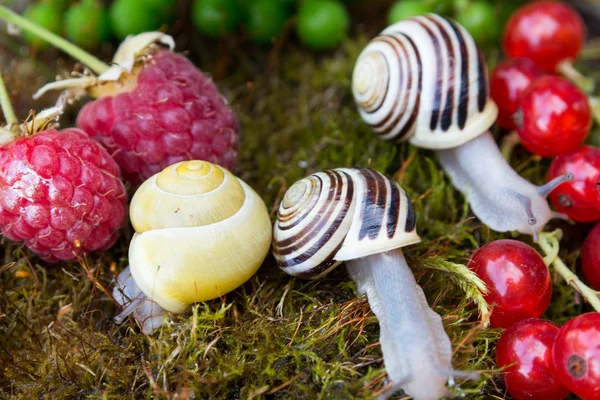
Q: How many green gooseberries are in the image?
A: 8